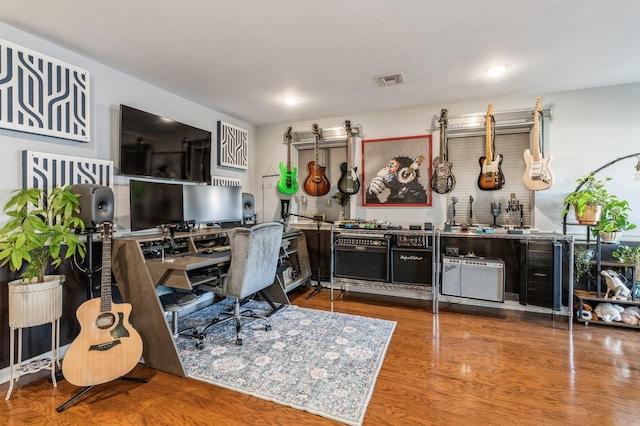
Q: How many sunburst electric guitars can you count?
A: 2